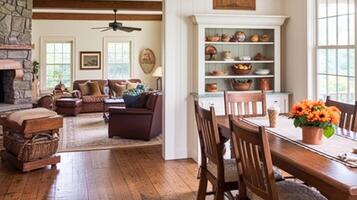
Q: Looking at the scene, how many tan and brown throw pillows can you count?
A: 4